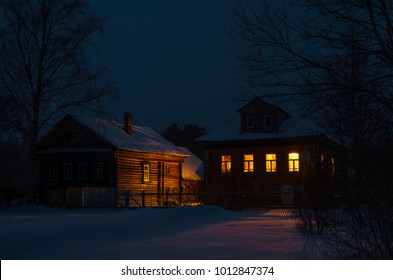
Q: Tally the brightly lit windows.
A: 4